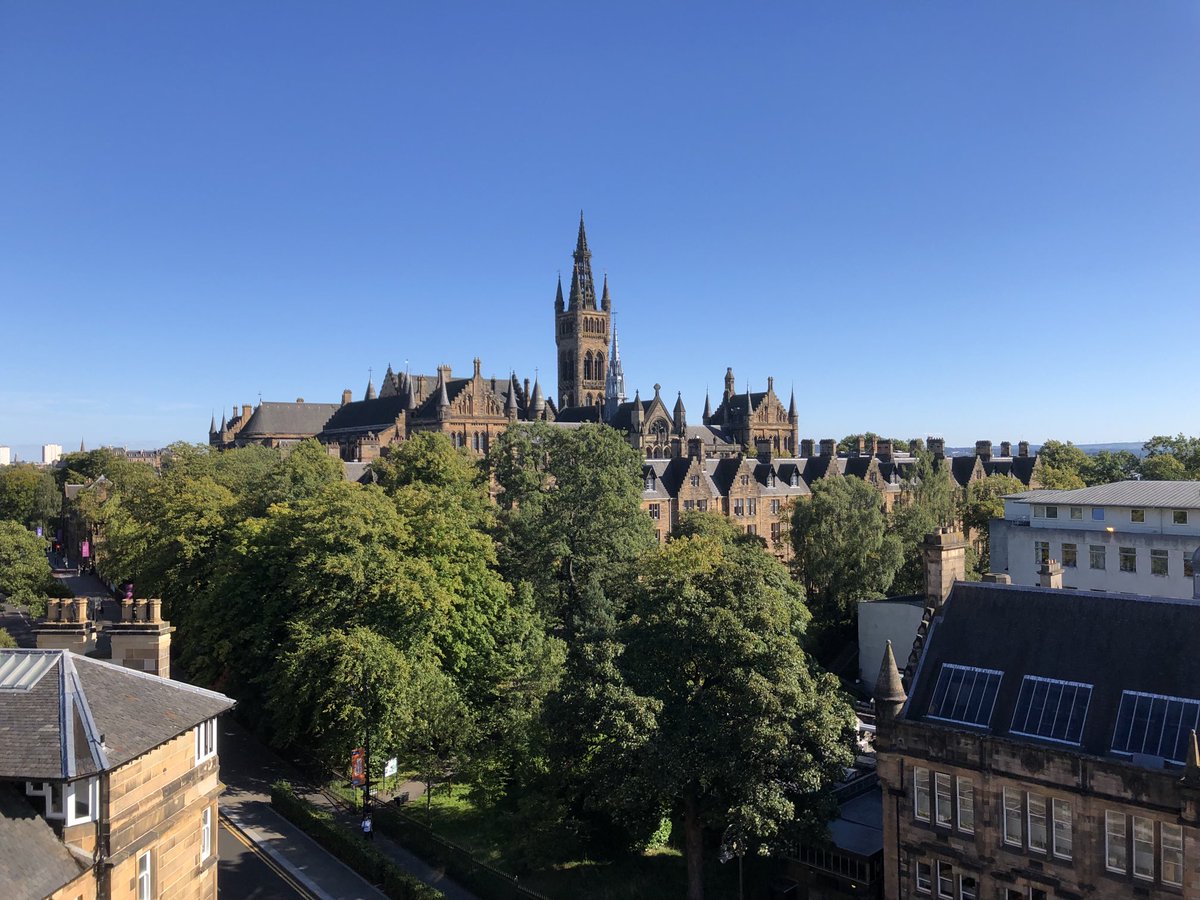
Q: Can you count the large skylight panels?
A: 3